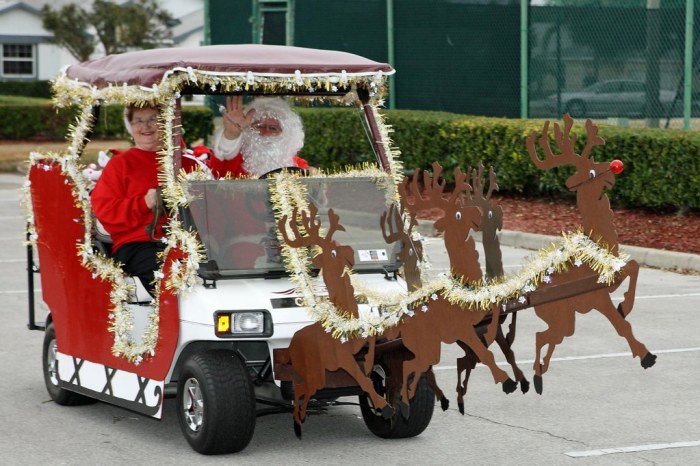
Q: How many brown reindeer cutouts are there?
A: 5